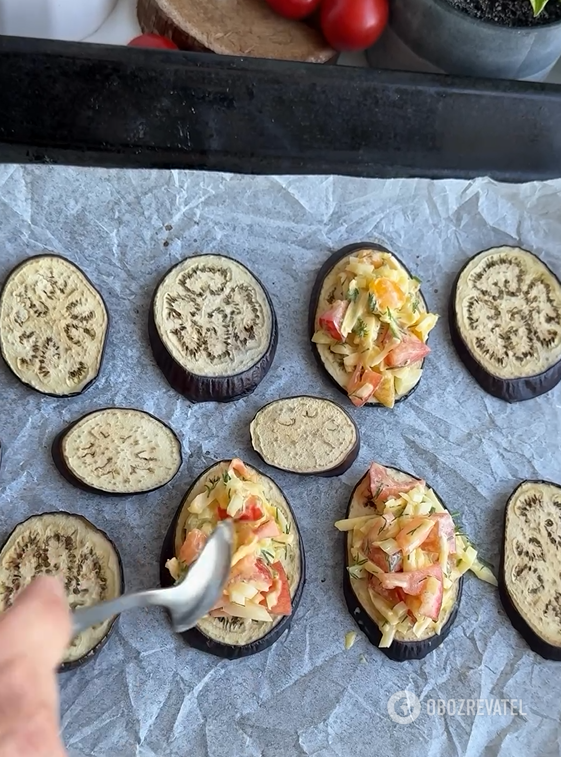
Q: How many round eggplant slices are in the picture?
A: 10